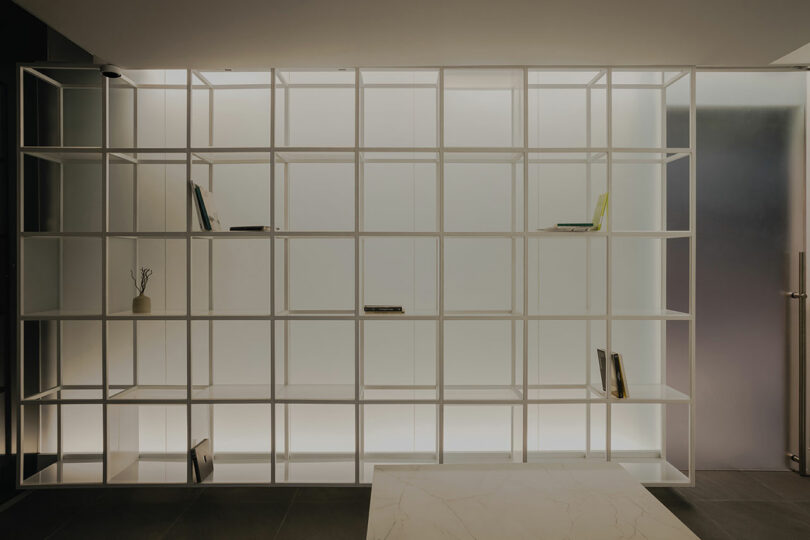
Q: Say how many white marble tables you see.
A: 1